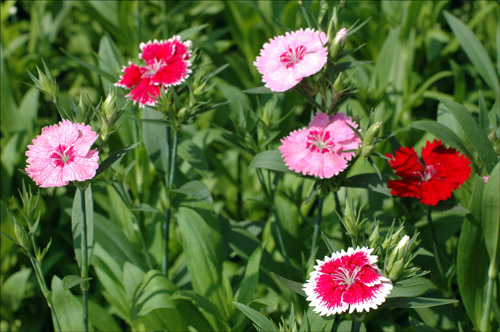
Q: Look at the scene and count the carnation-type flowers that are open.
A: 6